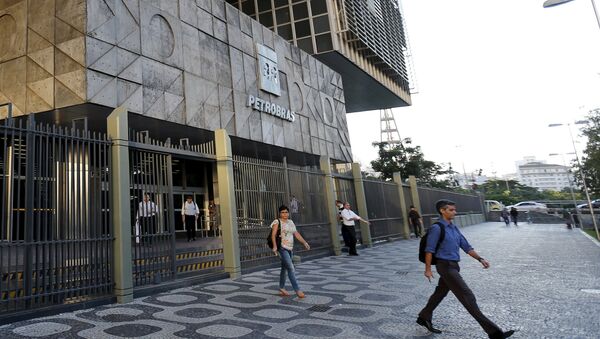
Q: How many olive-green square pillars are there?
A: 6